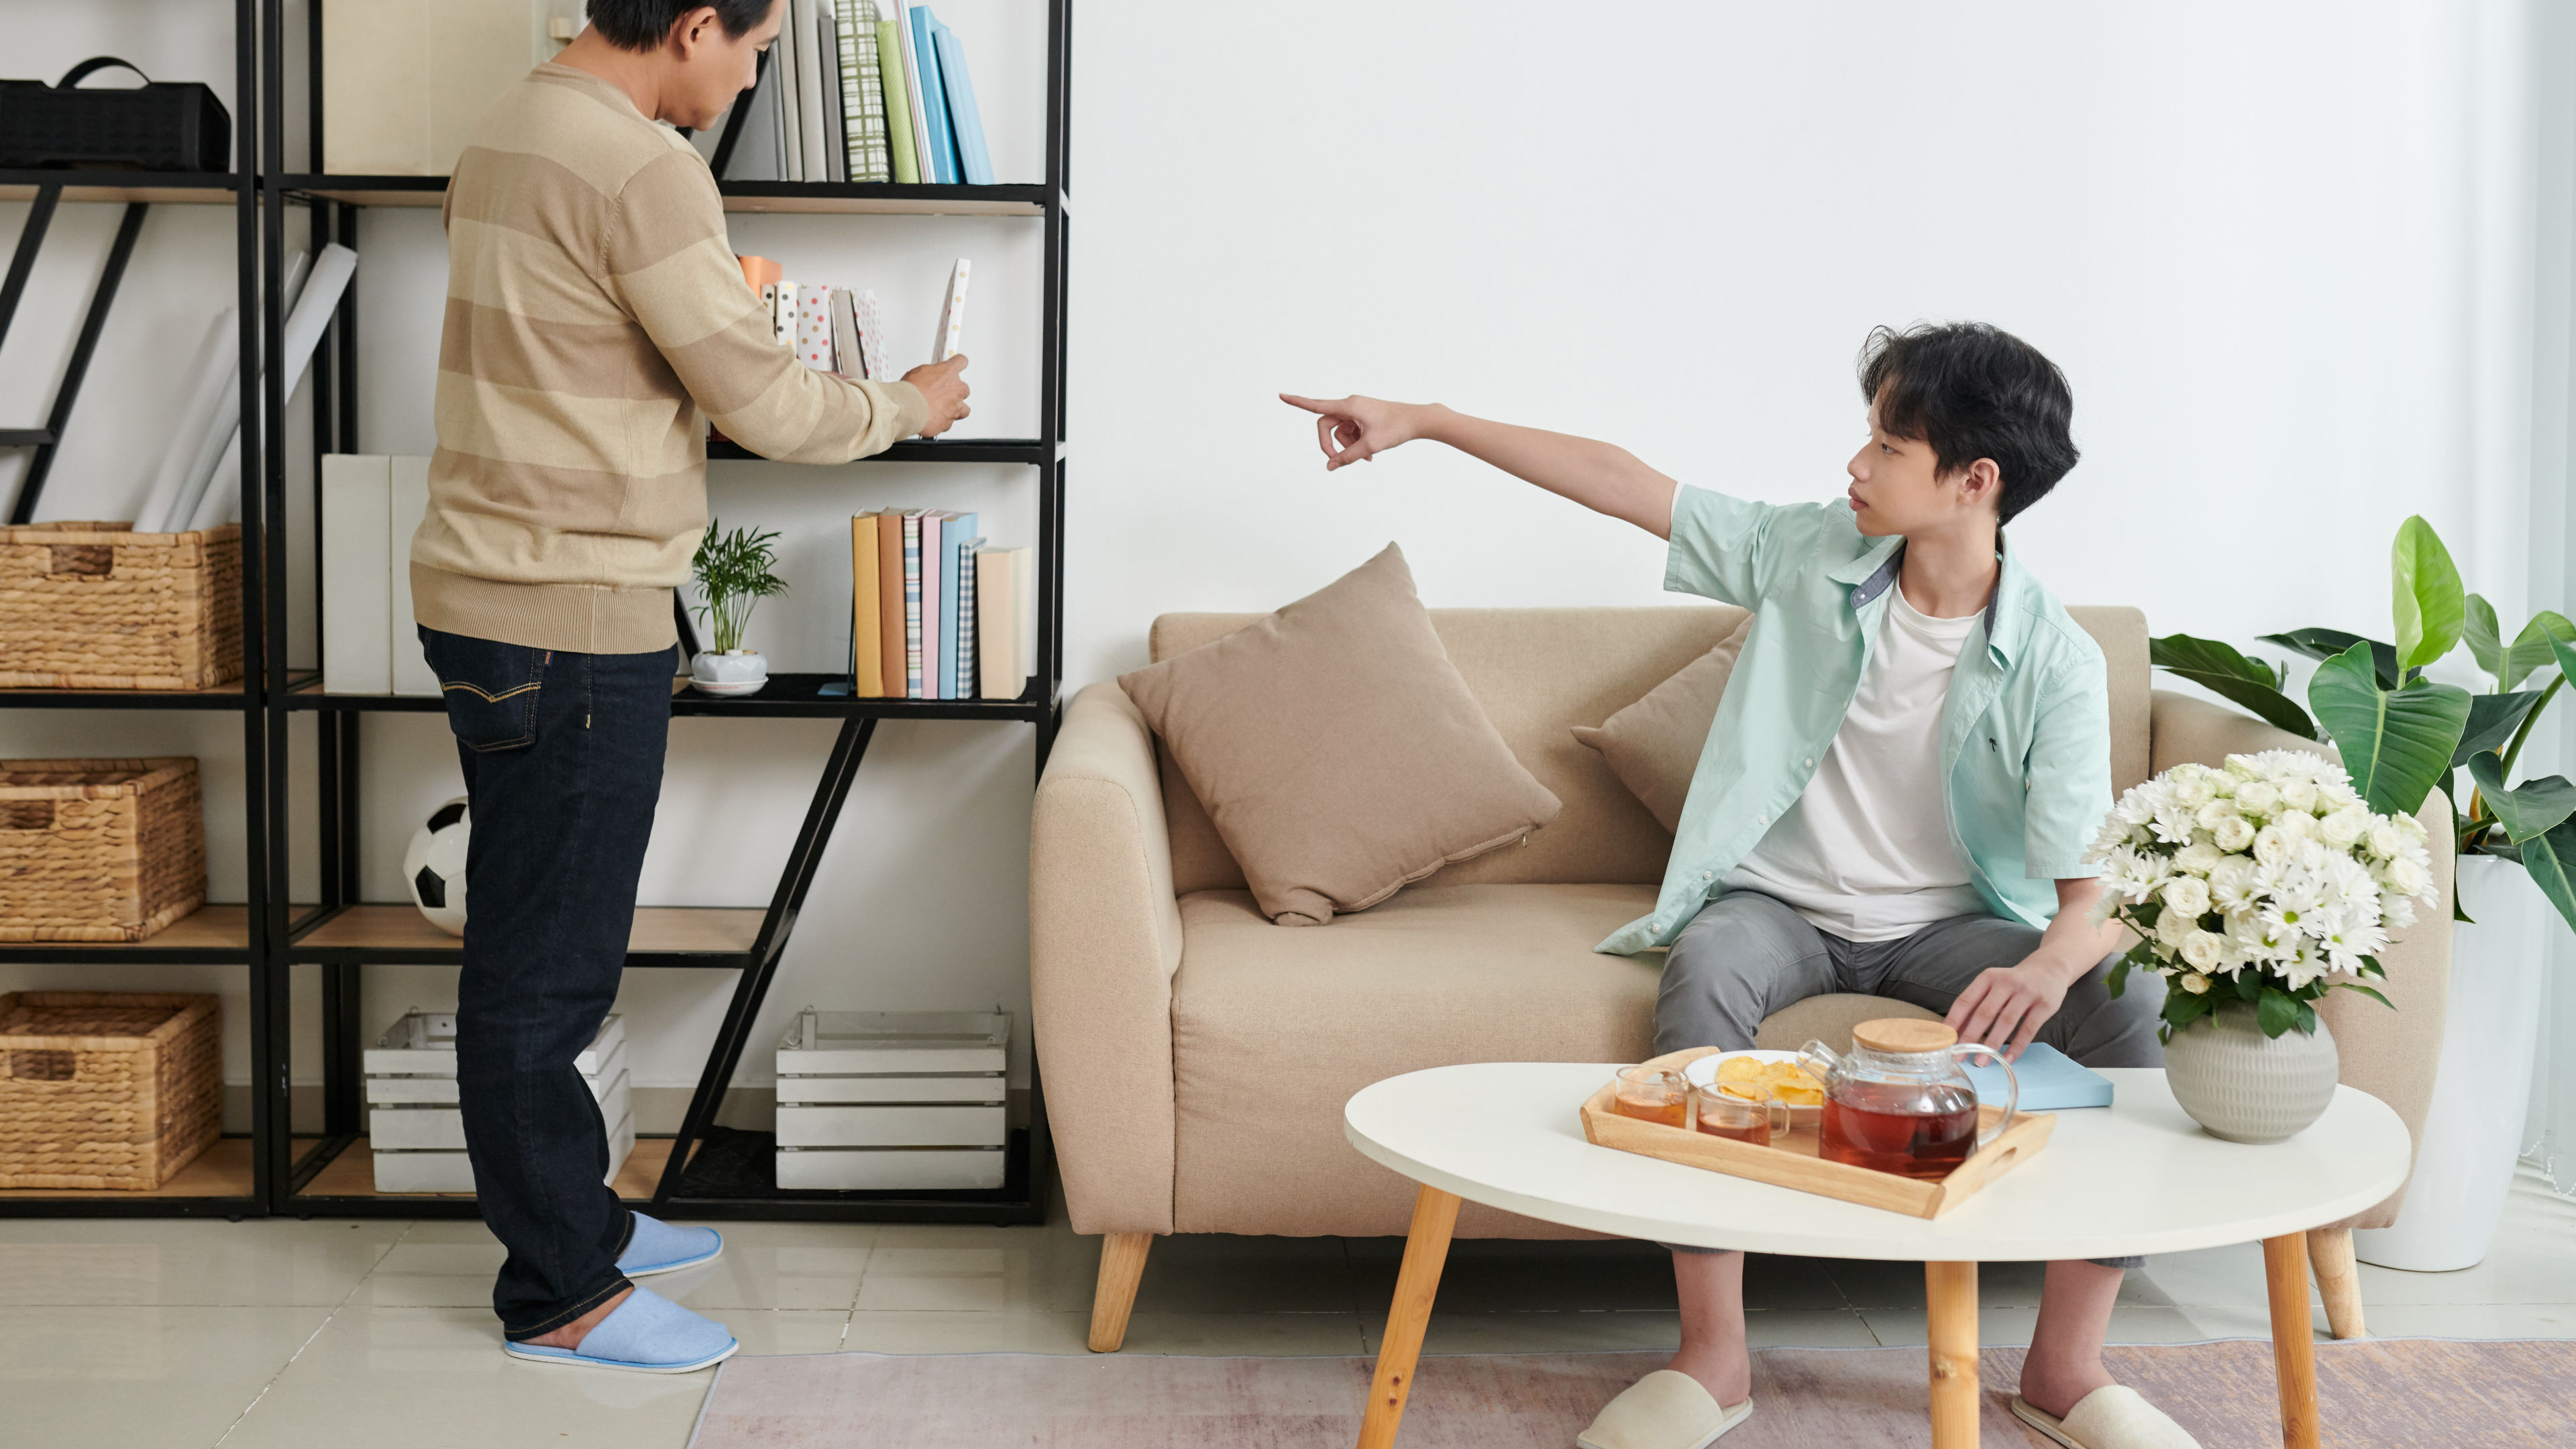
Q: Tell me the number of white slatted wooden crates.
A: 2